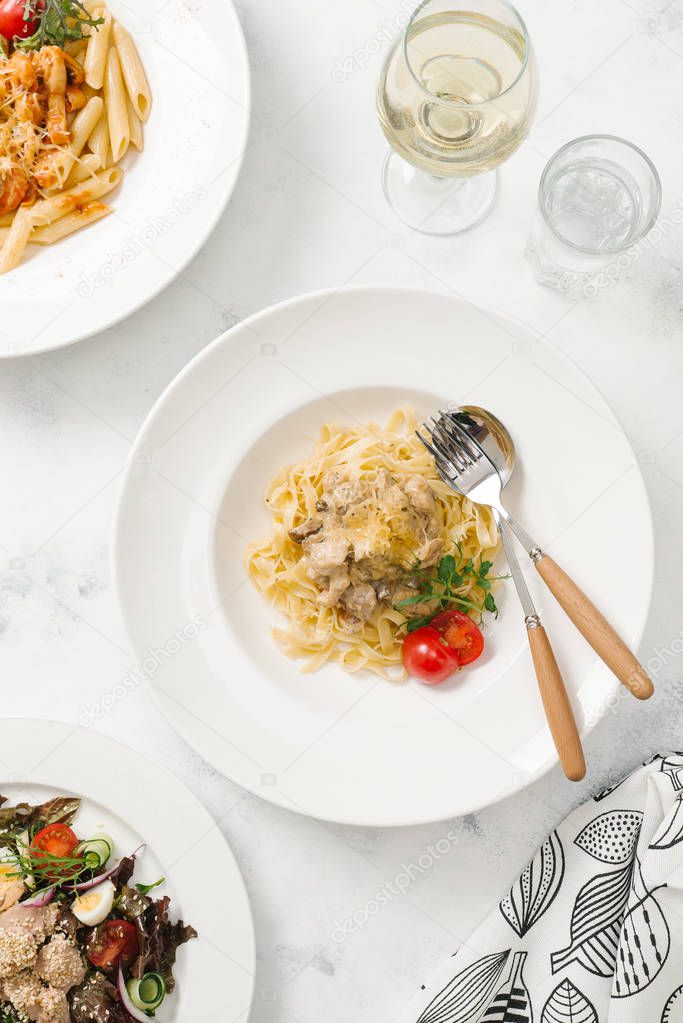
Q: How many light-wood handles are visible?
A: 2